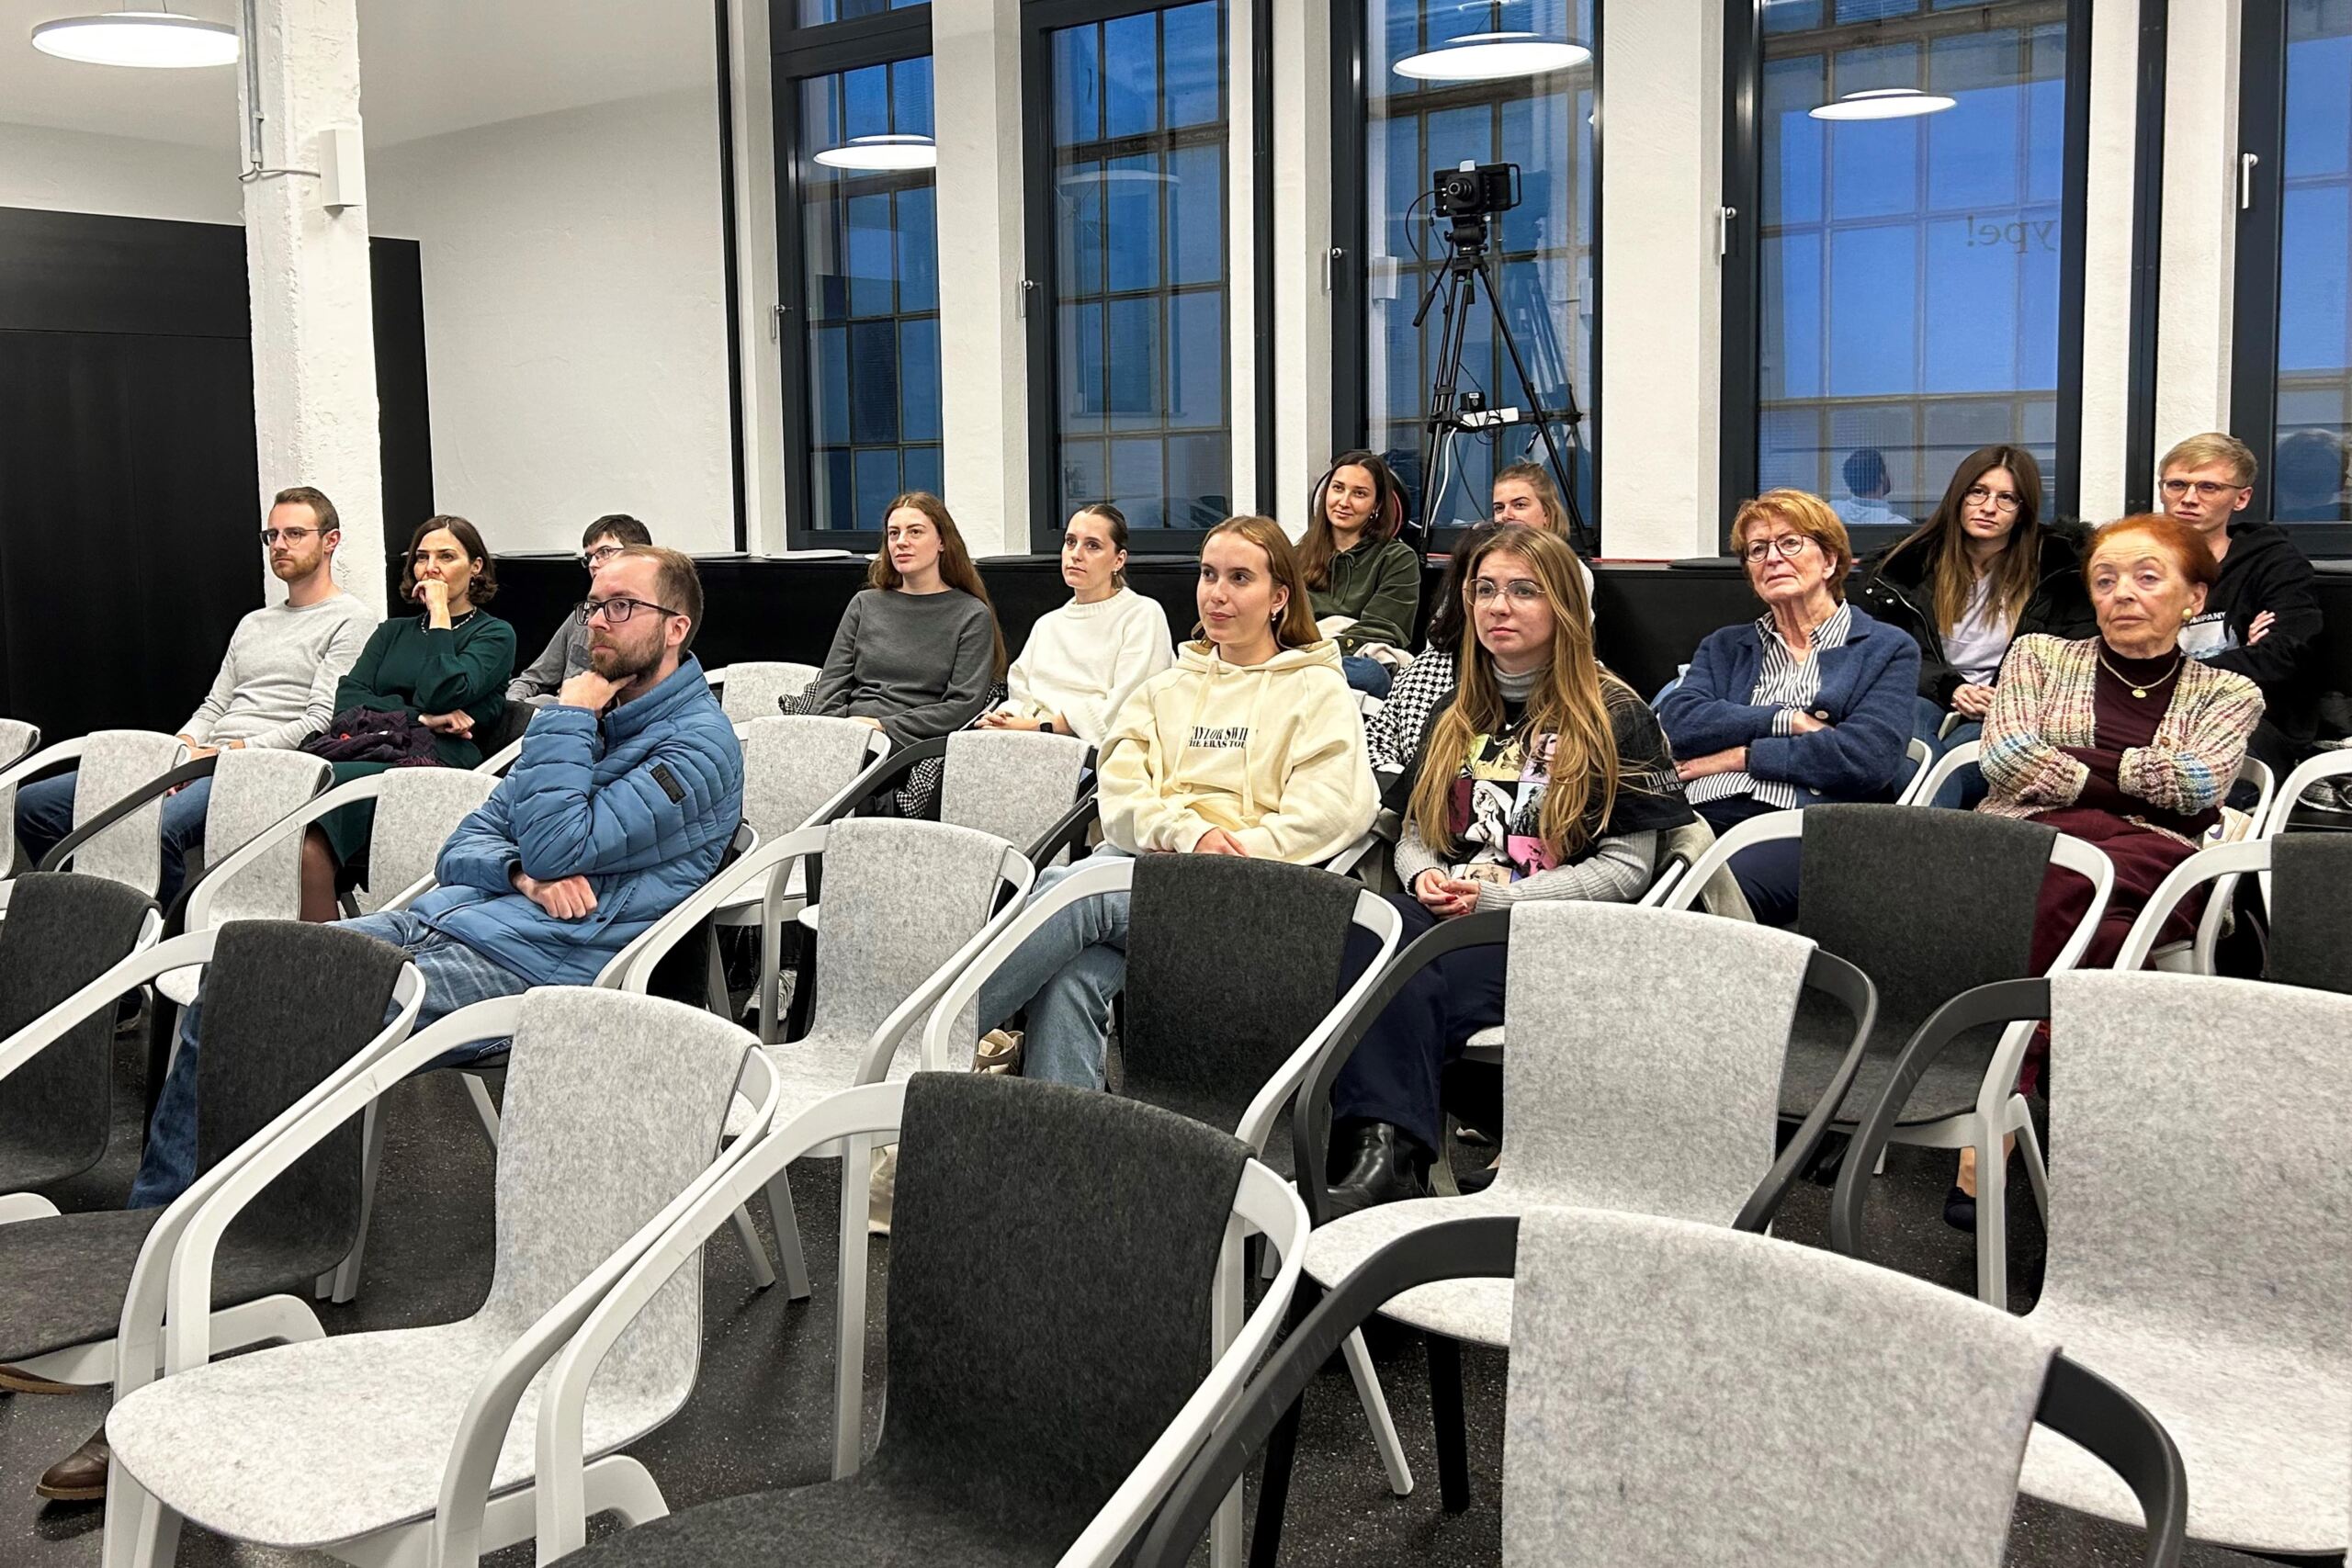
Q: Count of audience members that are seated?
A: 15